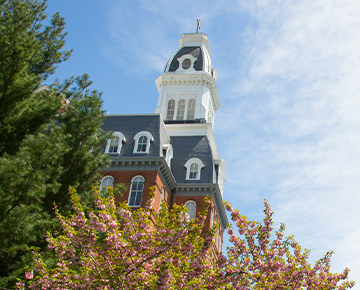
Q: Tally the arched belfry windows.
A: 3